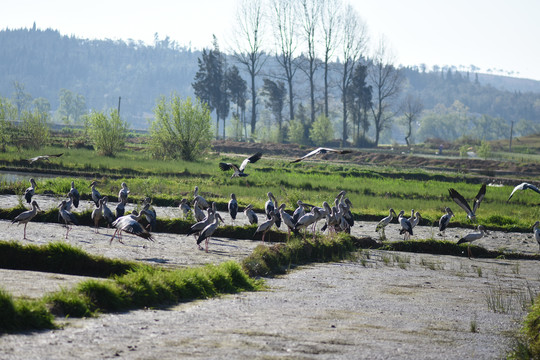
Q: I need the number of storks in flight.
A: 5